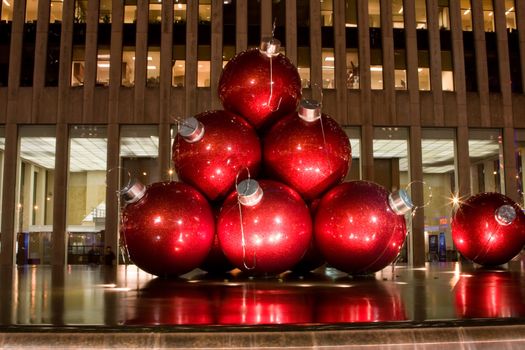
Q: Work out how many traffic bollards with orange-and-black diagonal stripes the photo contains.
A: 0